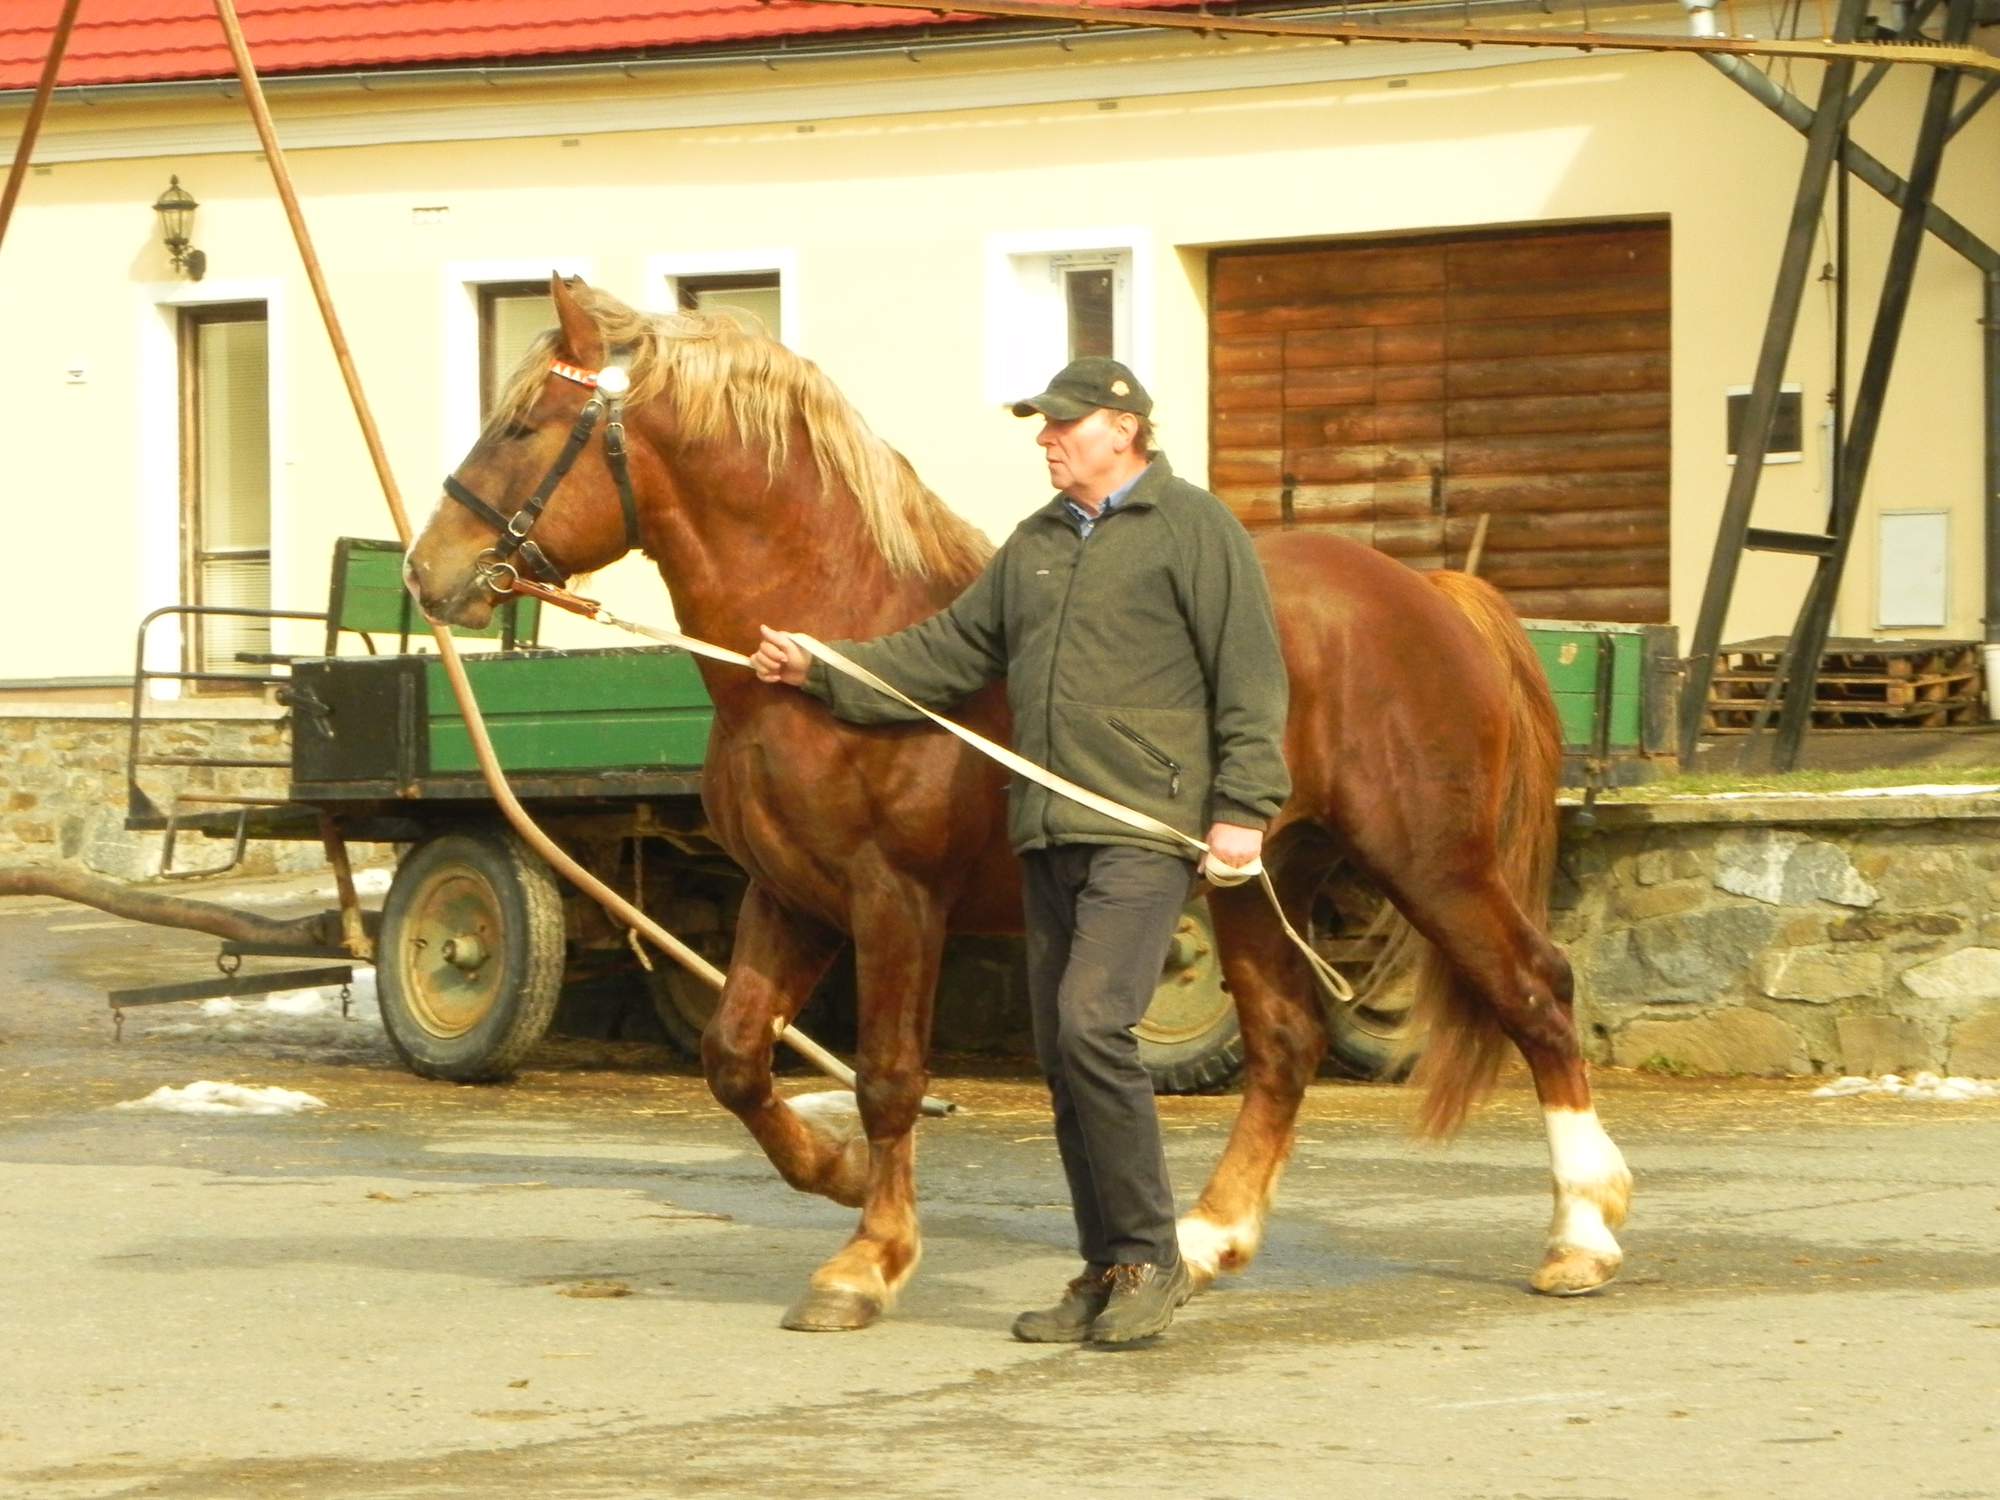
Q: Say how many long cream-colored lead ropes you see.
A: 1